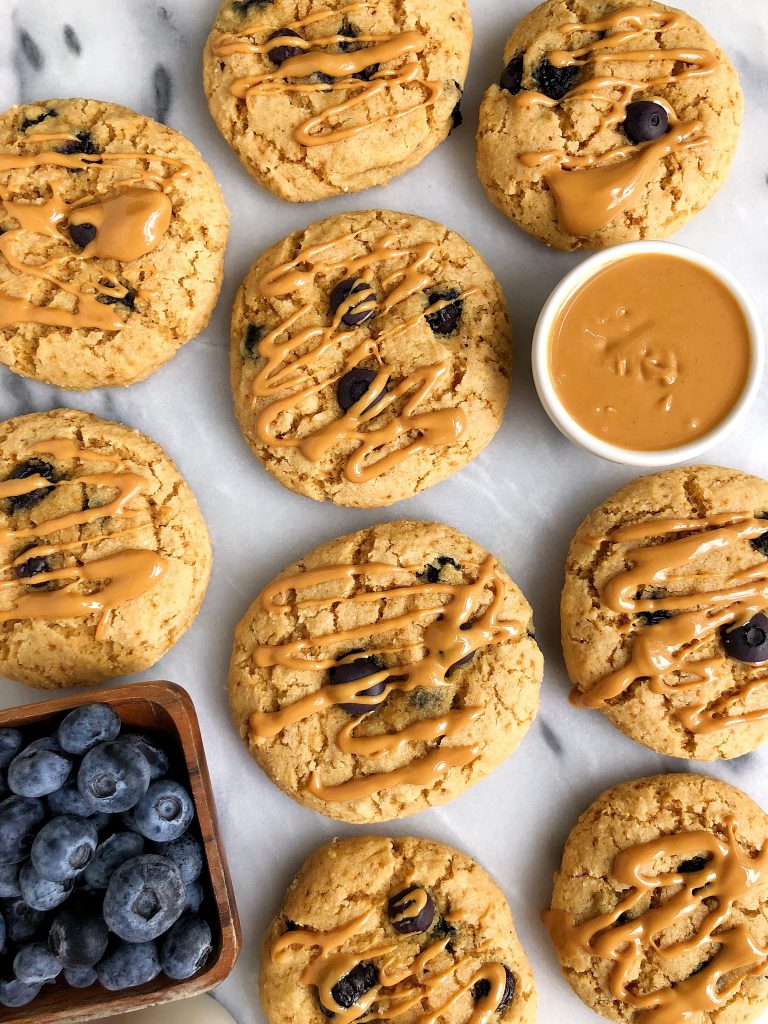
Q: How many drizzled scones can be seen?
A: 9